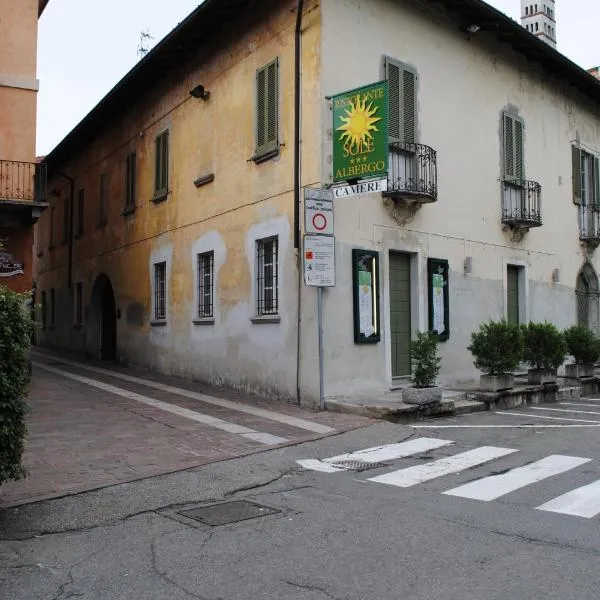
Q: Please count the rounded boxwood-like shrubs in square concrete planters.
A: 3